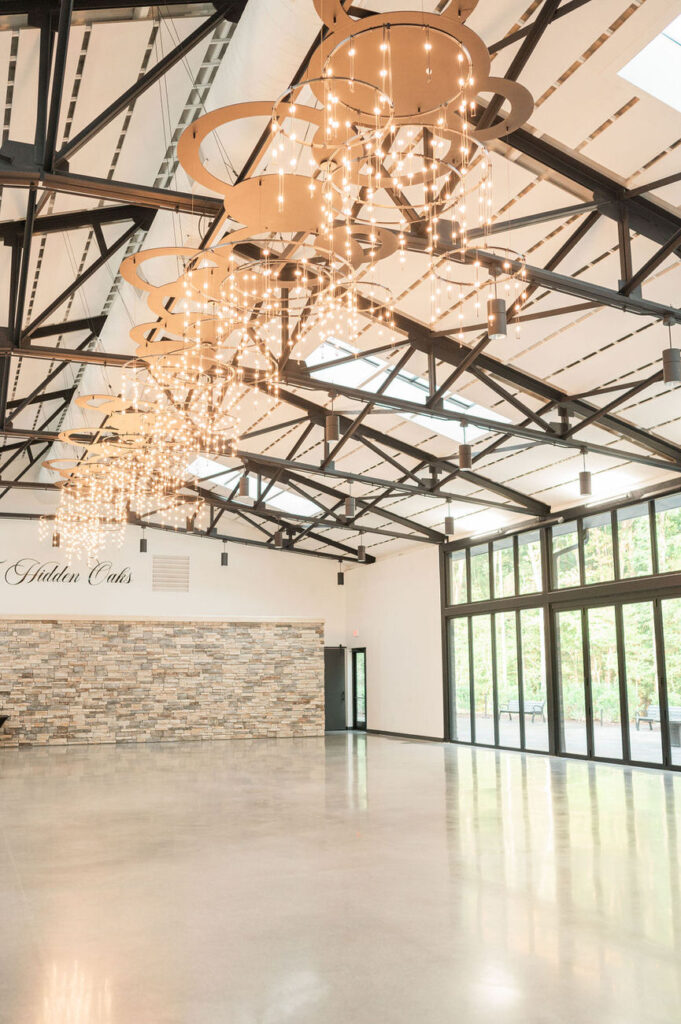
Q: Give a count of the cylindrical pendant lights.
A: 15